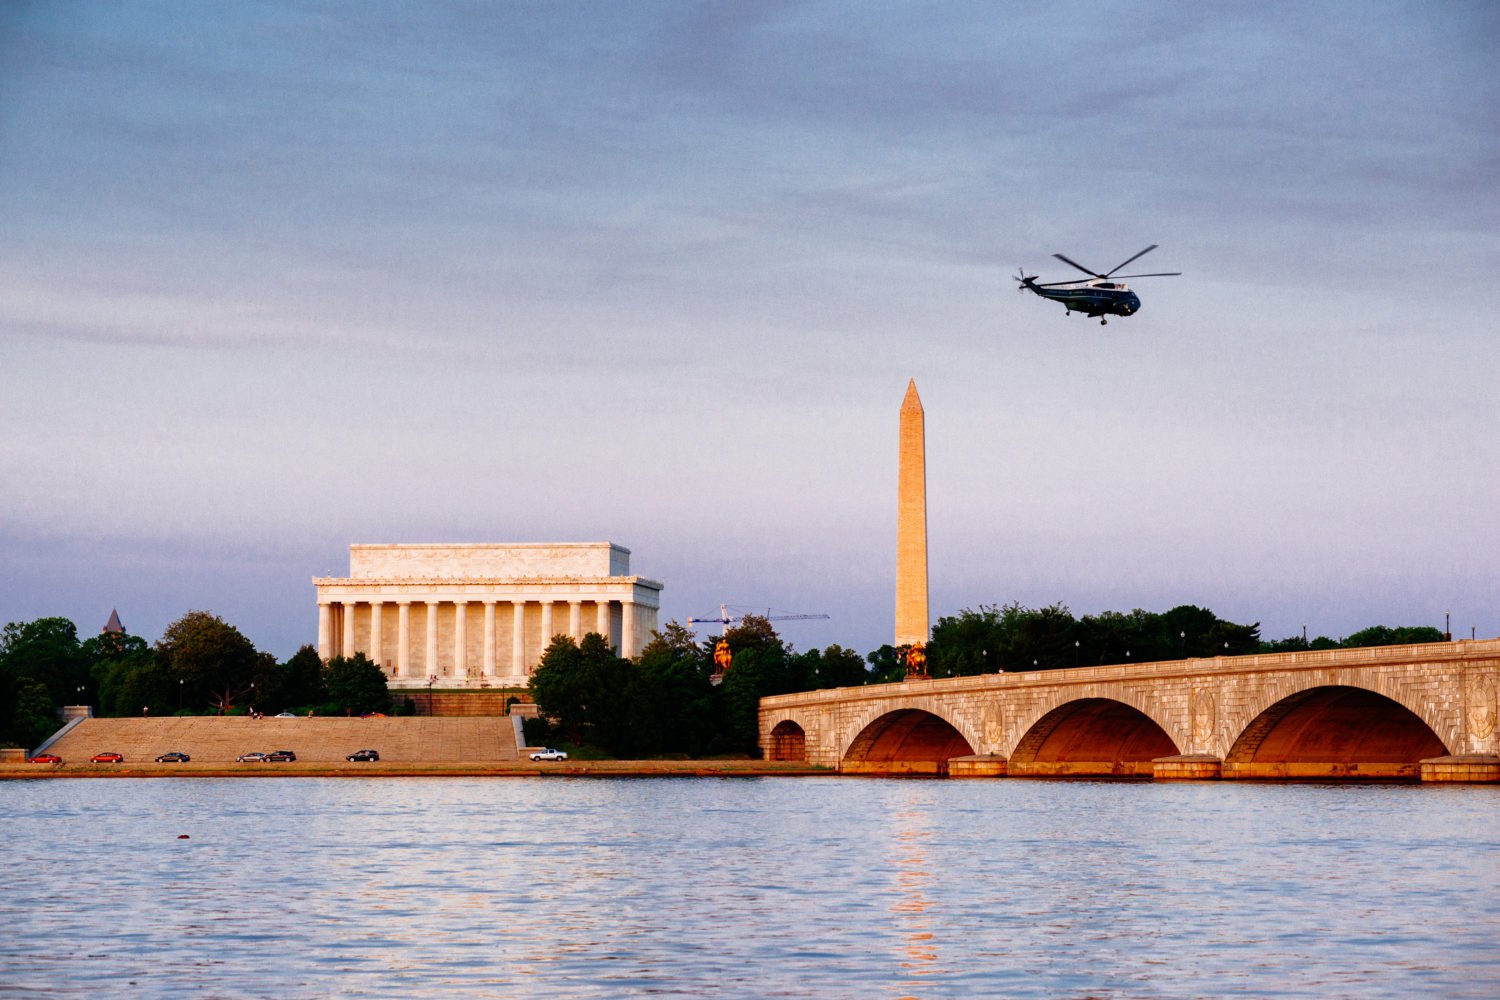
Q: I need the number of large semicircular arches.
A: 3